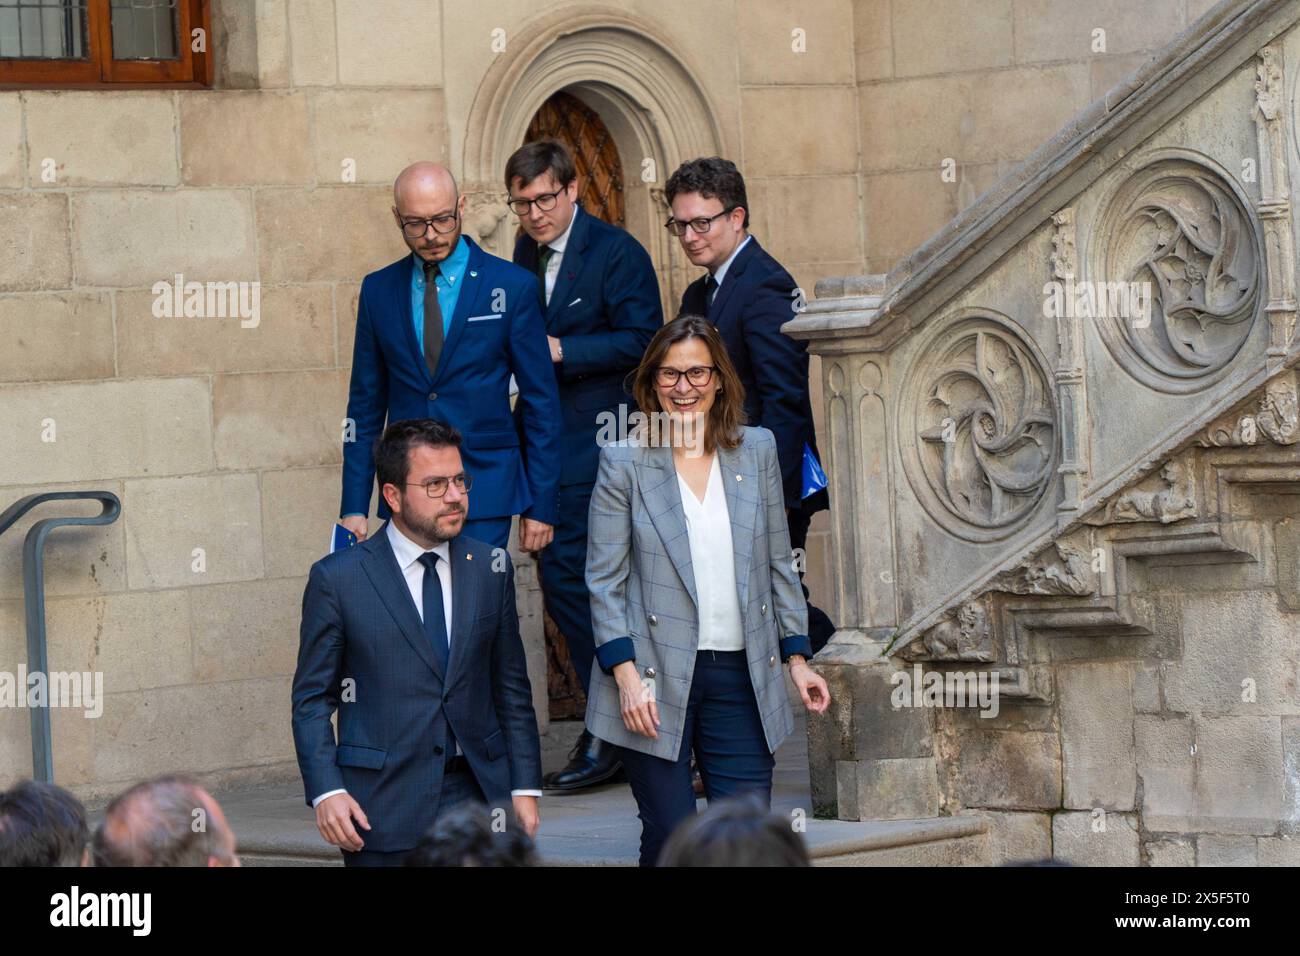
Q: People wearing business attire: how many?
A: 5